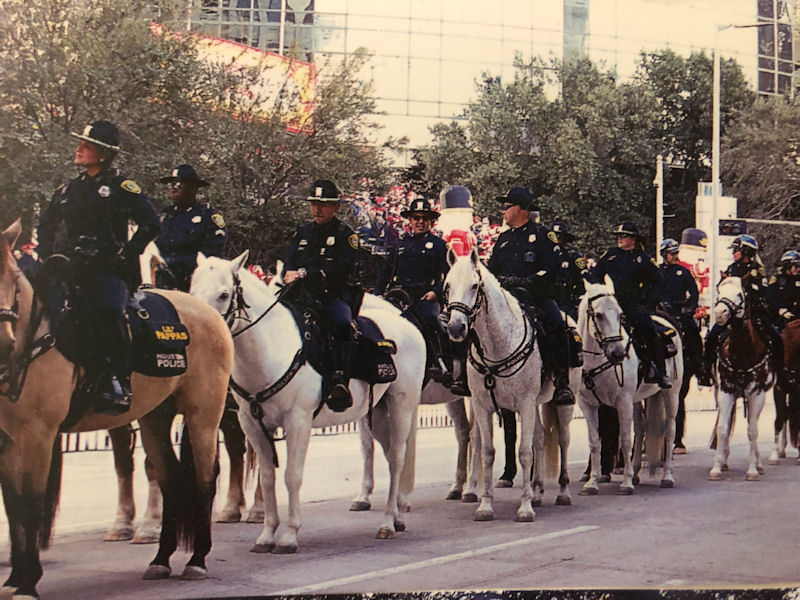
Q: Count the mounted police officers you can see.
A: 10